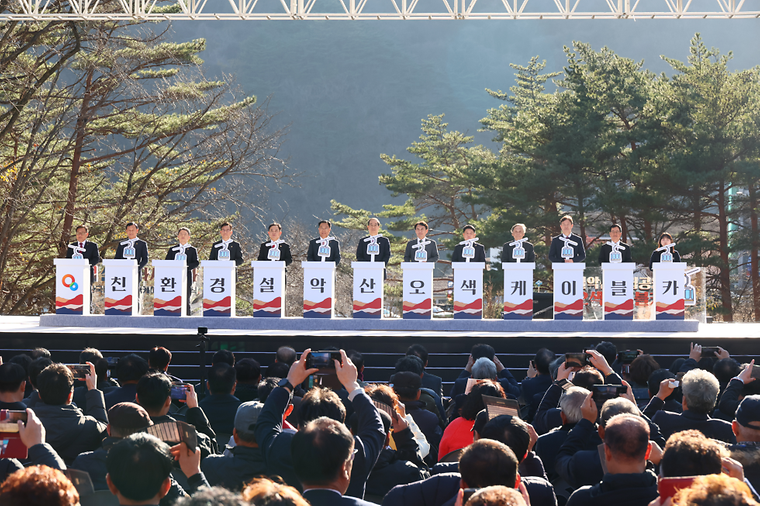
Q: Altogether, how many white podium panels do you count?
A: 13